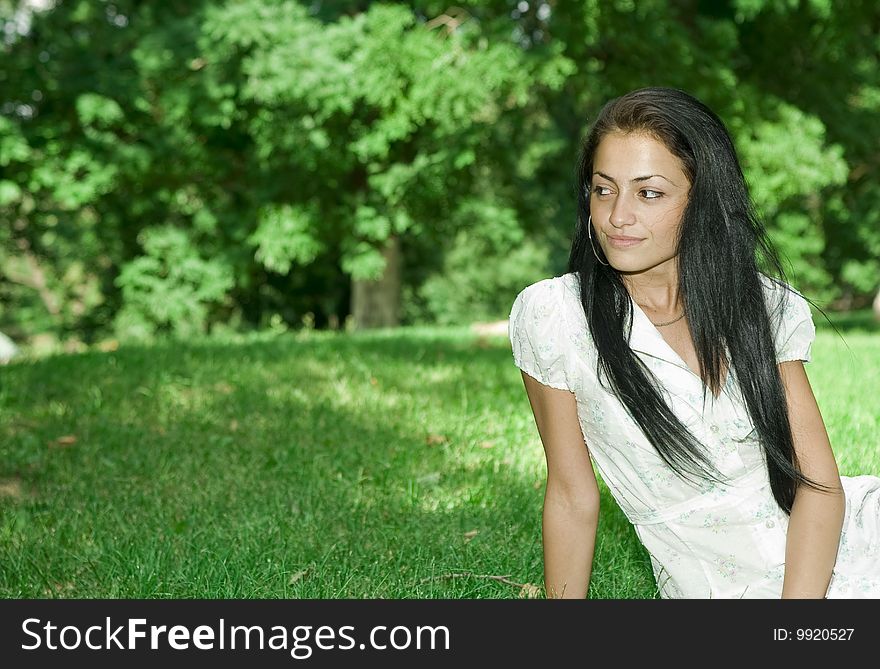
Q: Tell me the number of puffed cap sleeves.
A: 2